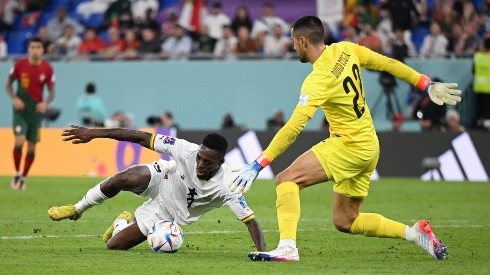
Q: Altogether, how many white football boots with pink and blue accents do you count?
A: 2